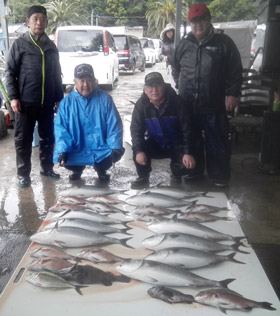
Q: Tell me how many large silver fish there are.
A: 10